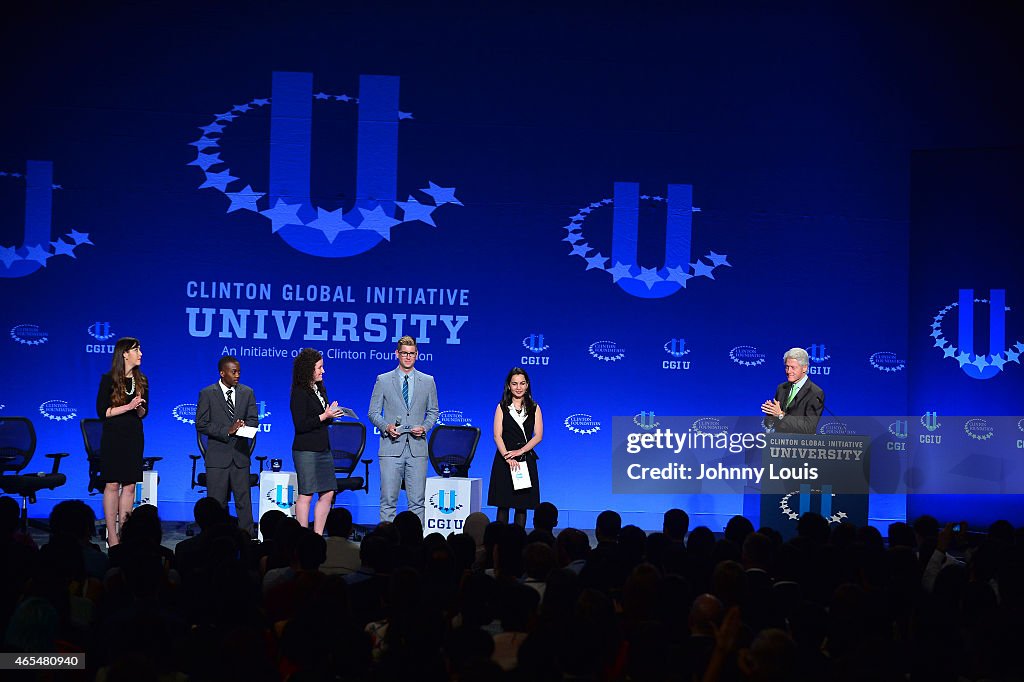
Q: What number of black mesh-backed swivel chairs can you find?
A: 5